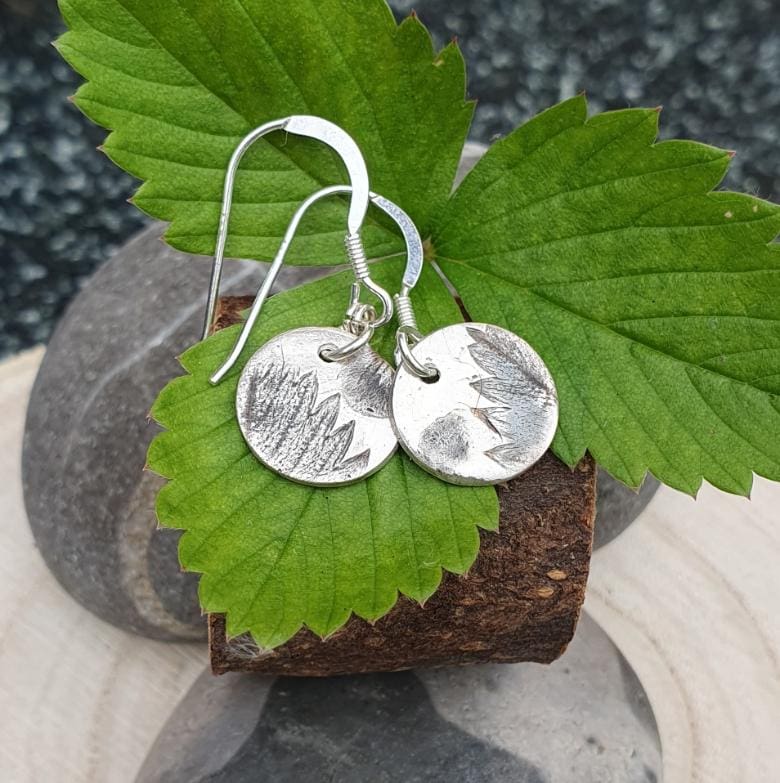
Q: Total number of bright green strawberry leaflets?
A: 3